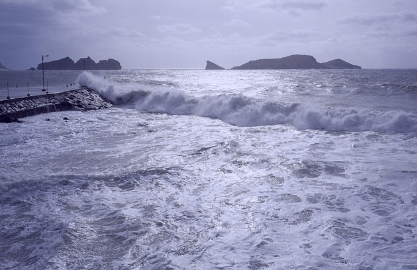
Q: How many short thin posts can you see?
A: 3